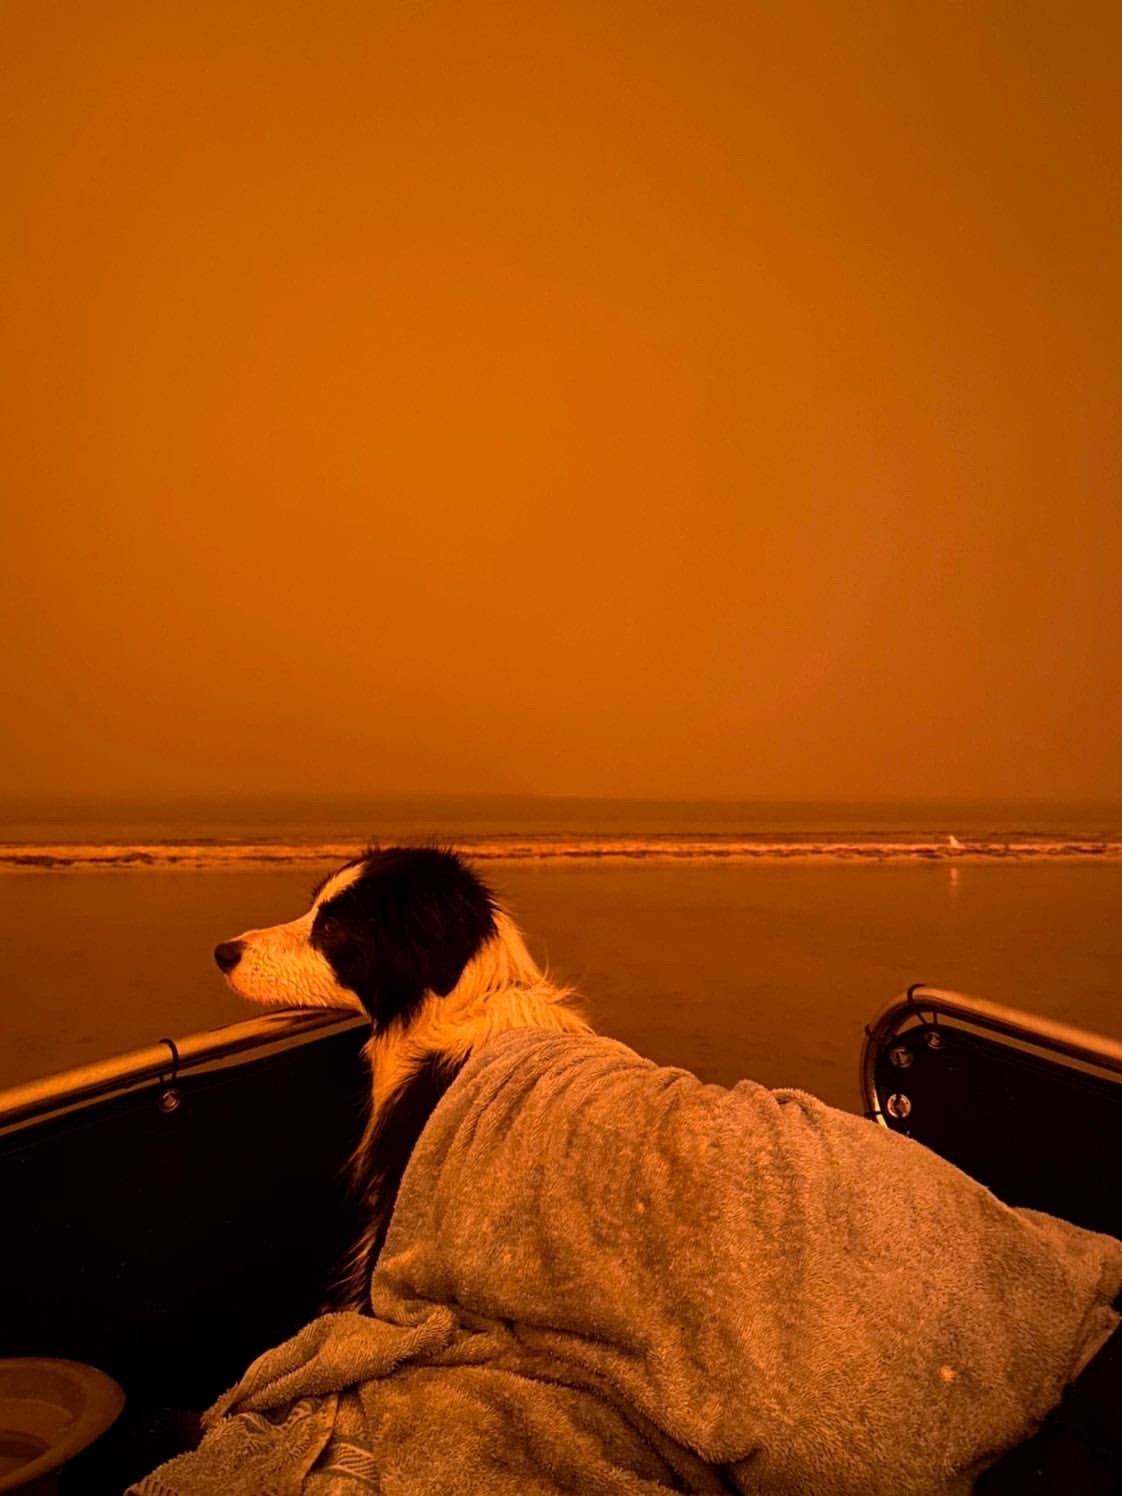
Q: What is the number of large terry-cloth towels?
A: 1